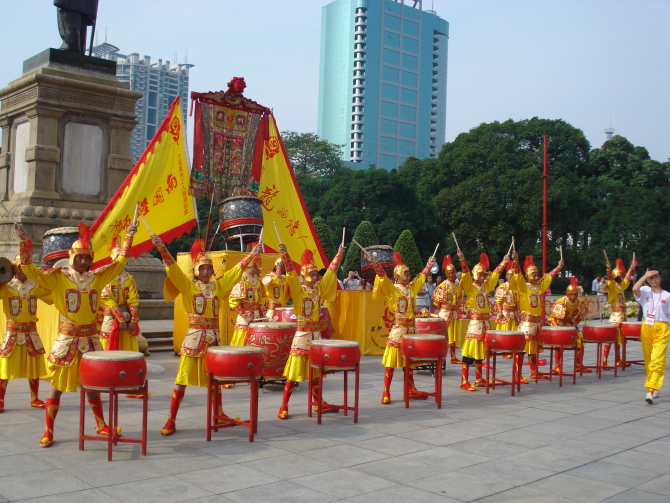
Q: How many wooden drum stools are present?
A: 8